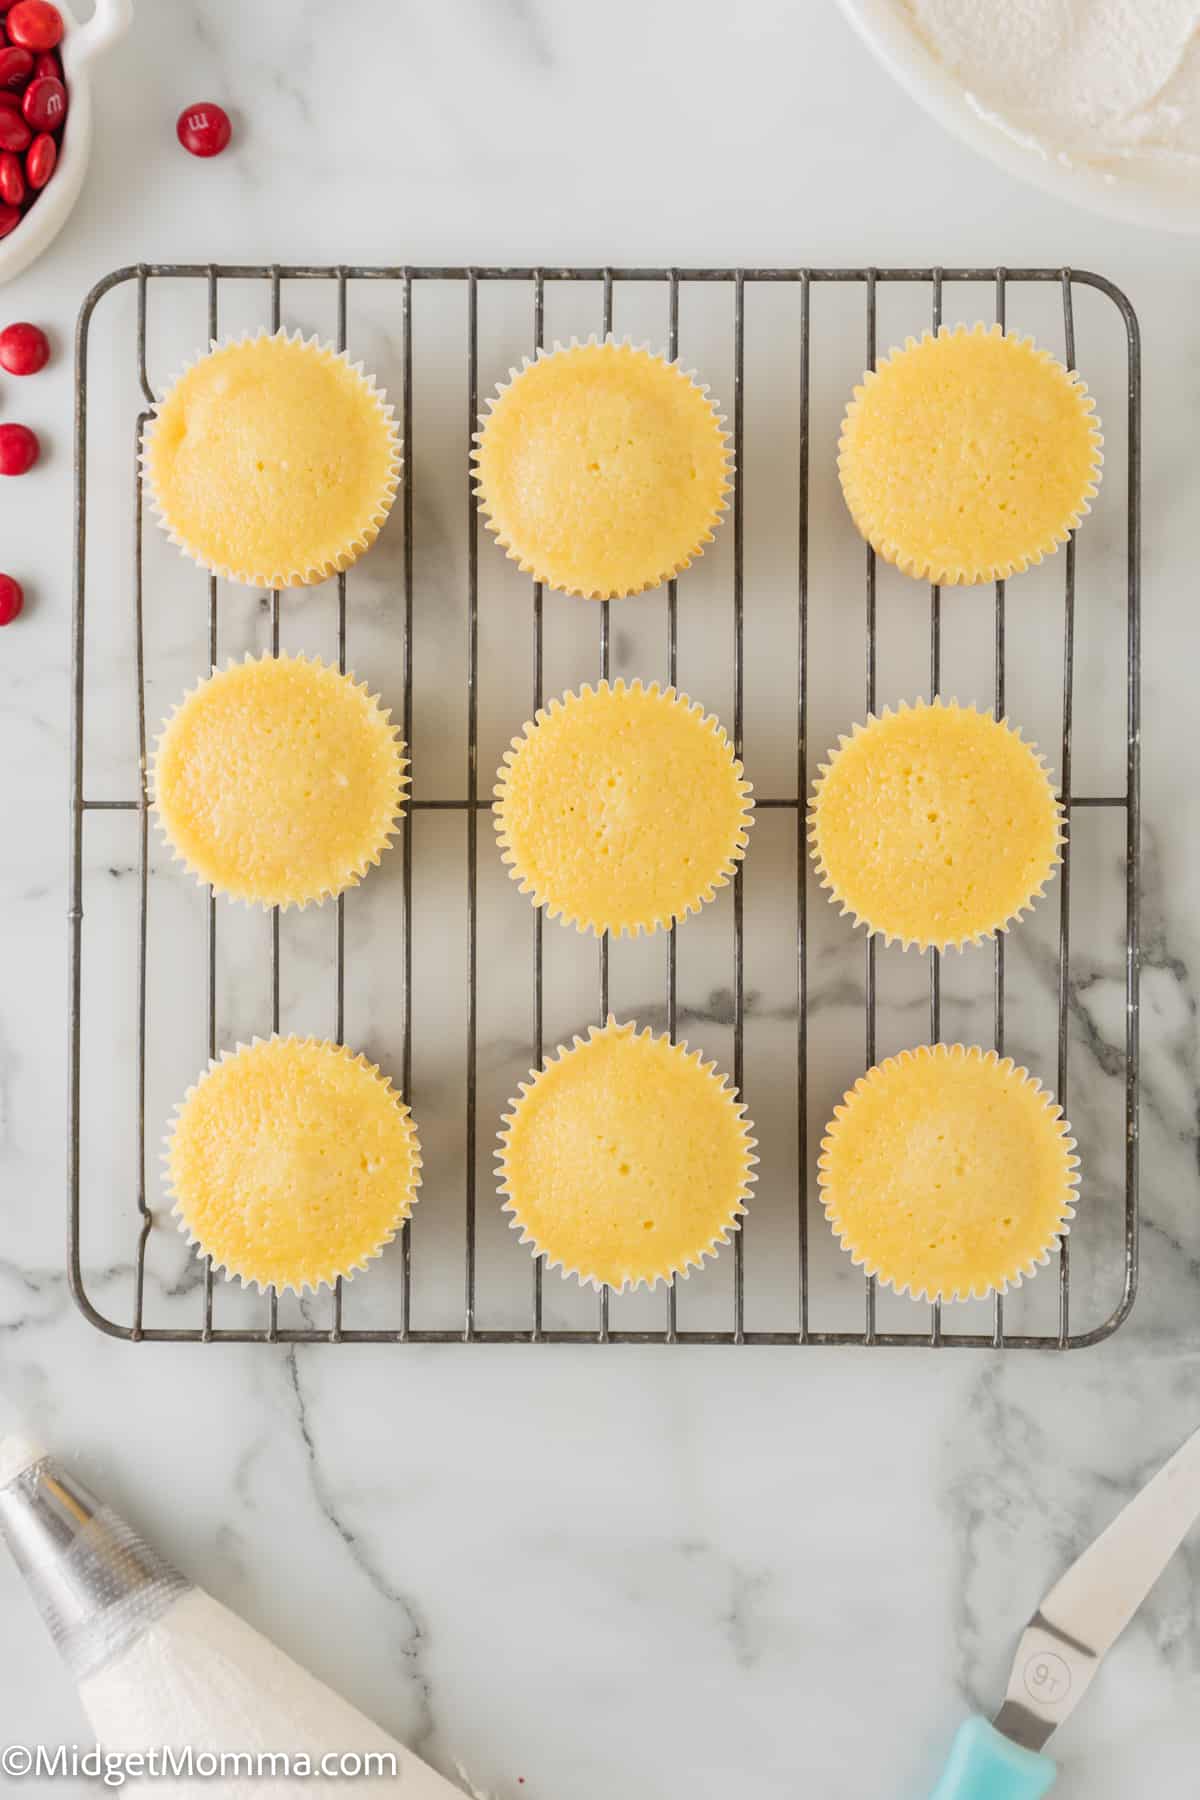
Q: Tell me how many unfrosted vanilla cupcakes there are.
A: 9